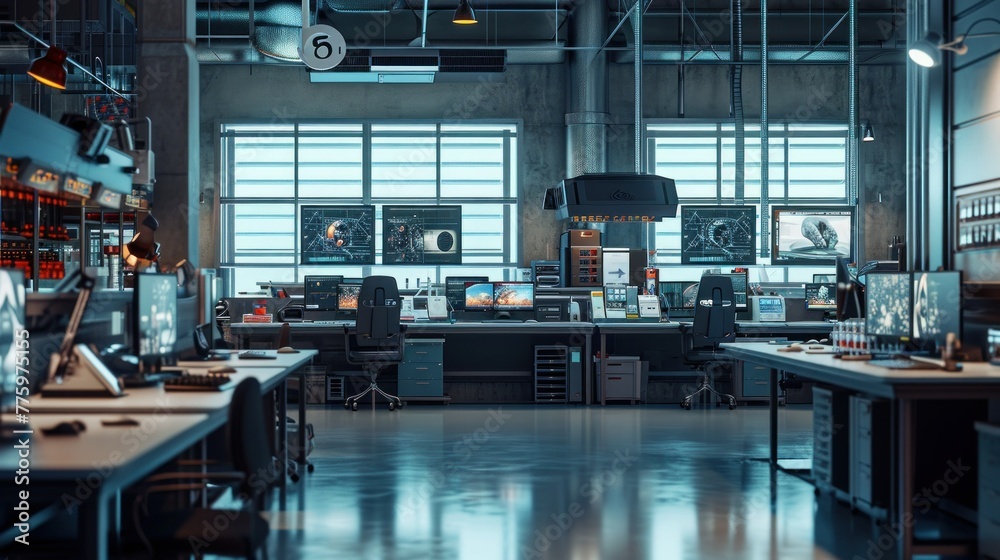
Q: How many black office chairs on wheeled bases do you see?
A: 2